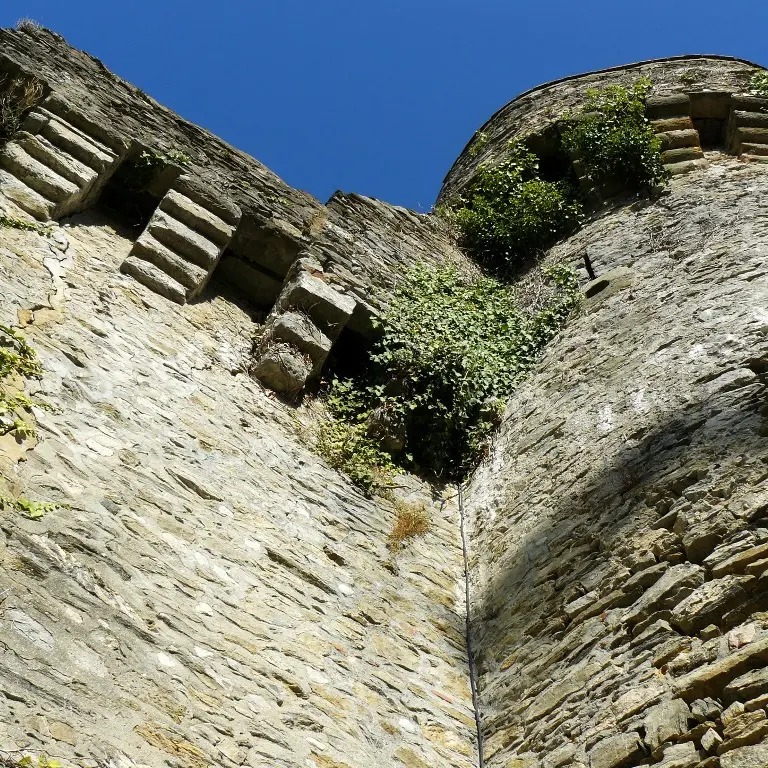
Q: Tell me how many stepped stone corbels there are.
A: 5